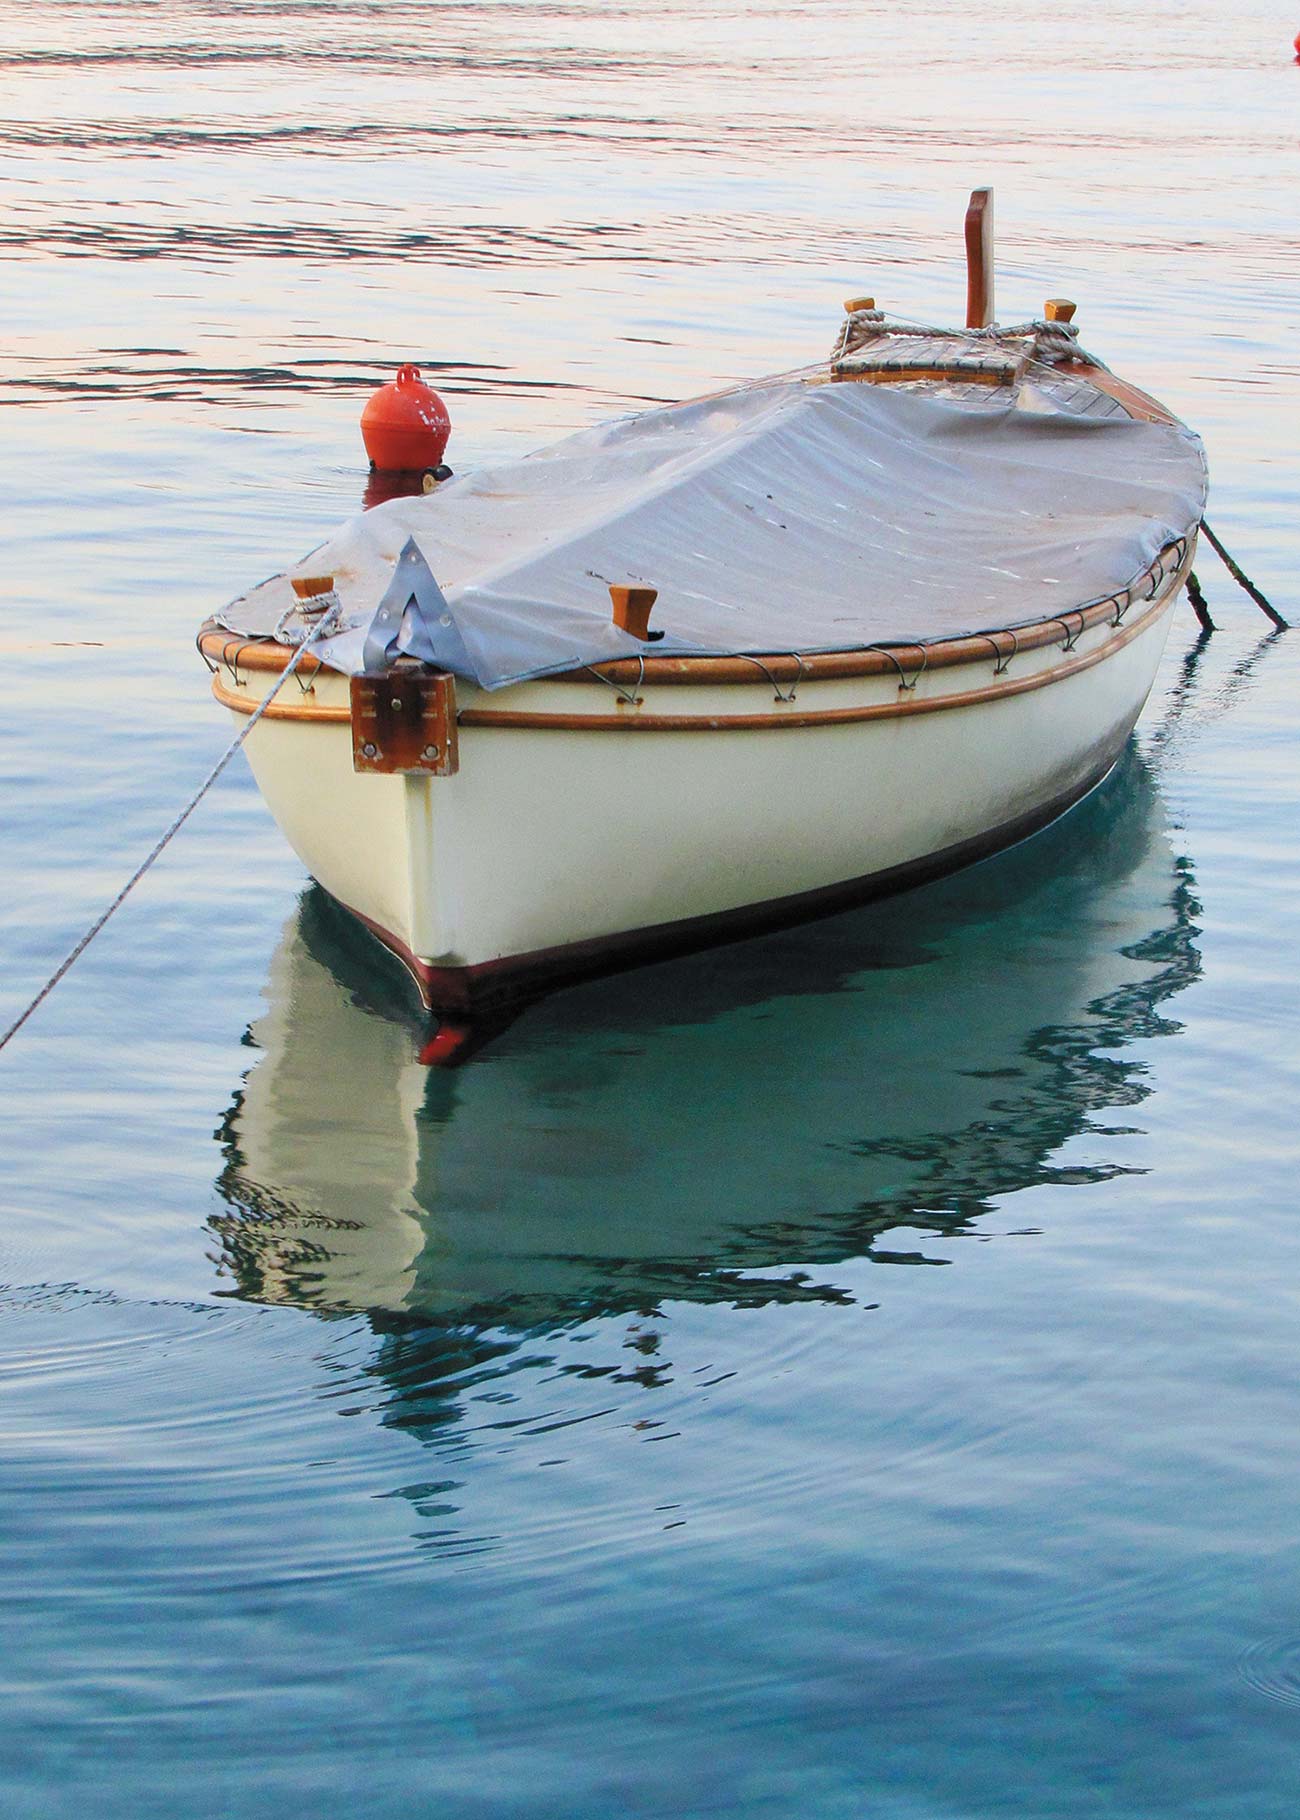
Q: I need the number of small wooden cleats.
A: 4